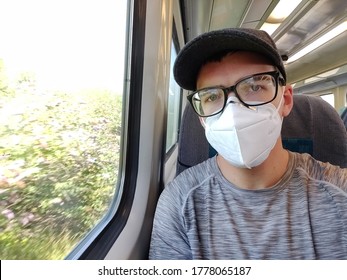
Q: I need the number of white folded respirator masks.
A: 1